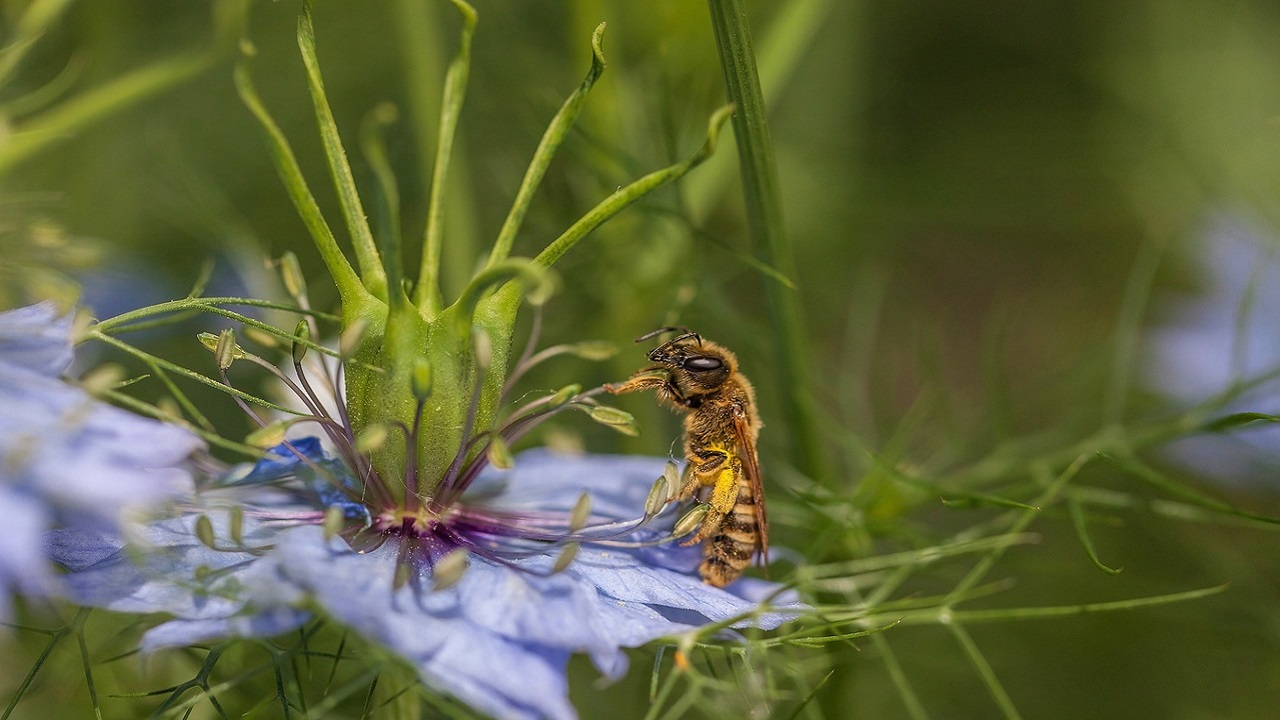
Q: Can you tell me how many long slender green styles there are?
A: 7